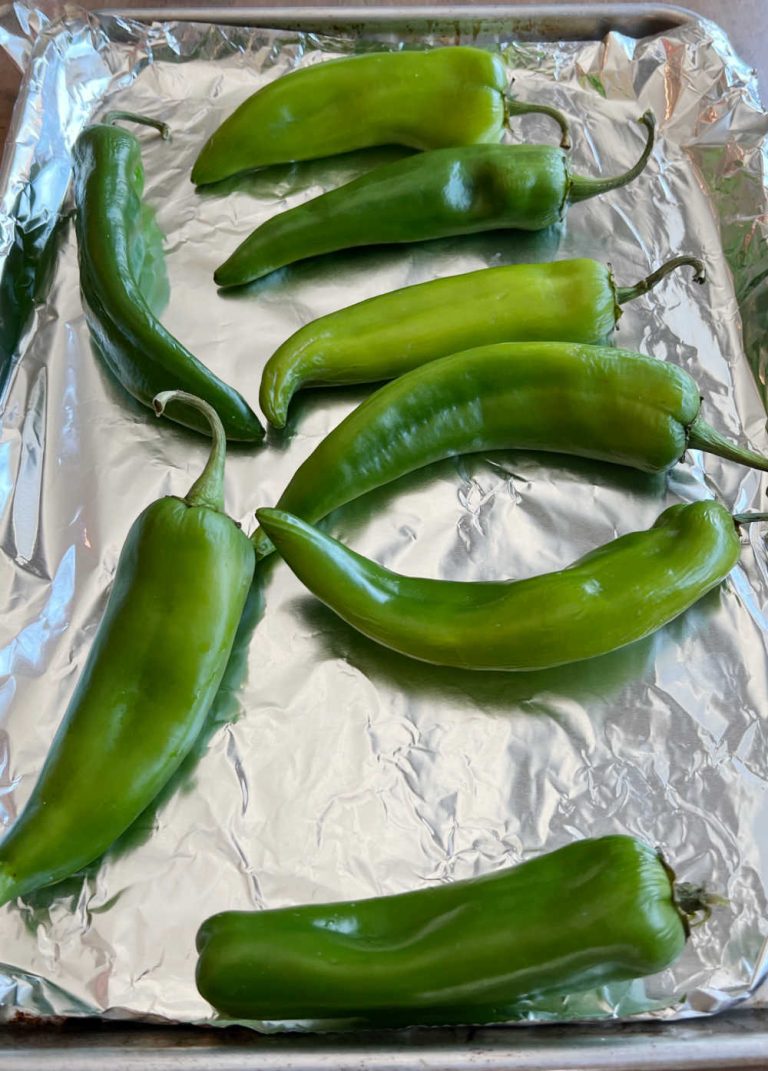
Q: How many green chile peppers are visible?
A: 8